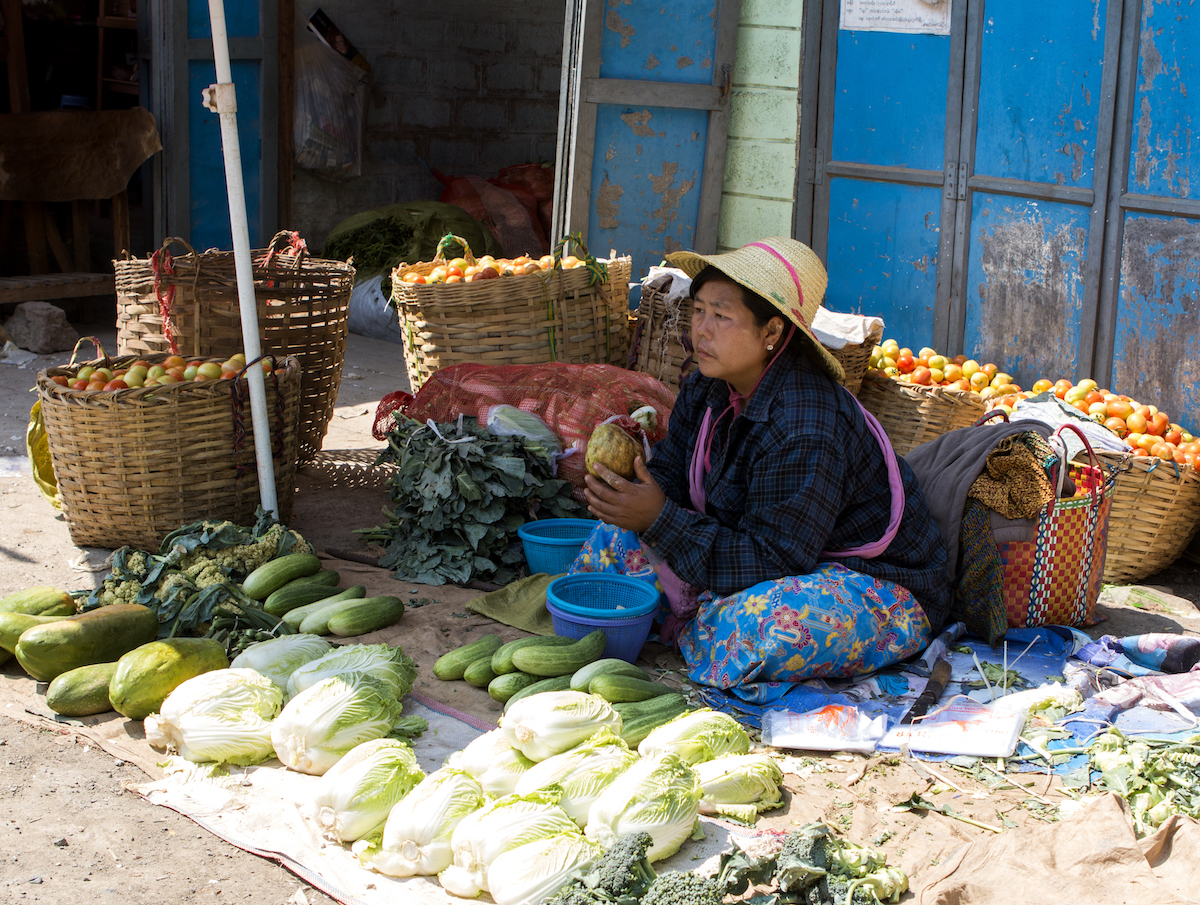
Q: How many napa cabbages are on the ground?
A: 14